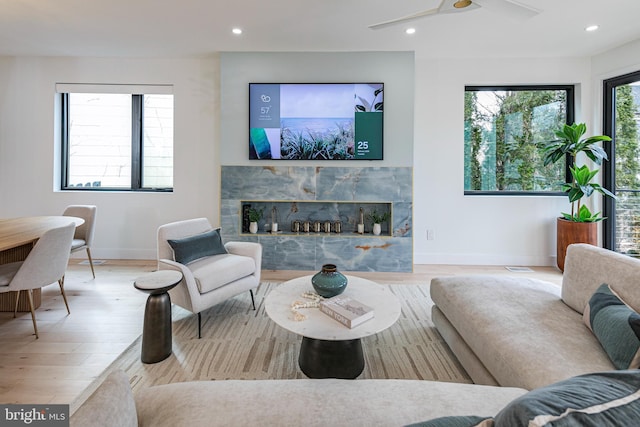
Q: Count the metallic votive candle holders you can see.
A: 5